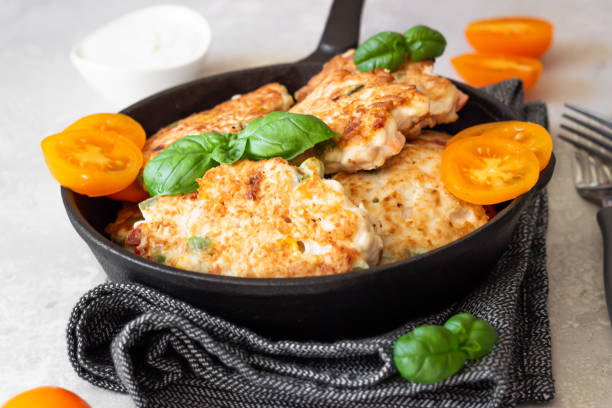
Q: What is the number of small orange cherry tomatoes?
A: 7